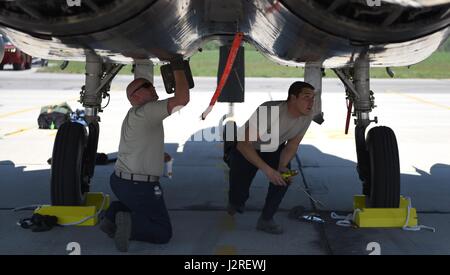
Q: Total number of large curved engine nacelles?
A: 2